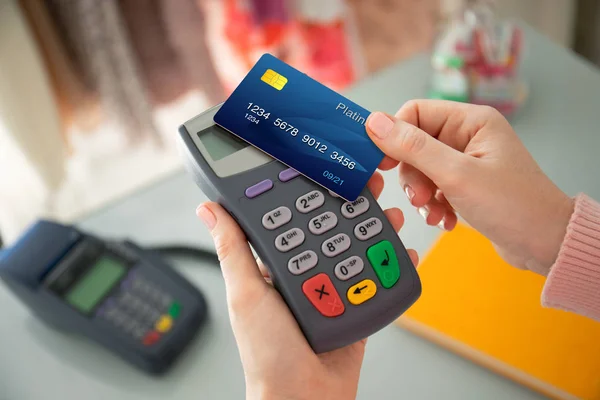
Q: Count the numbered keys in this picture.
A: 9